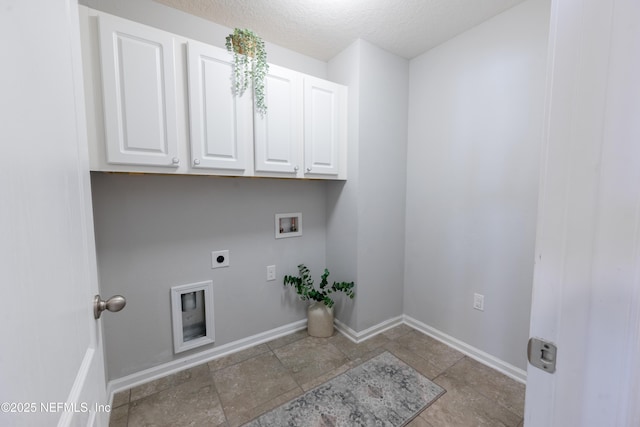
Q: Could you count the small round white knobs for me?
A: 4